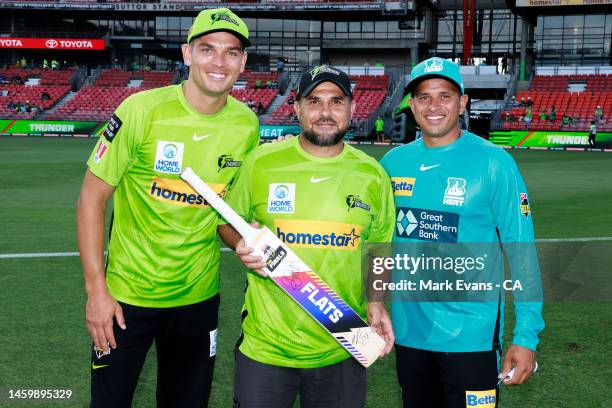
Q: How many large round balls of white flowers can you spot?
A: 0